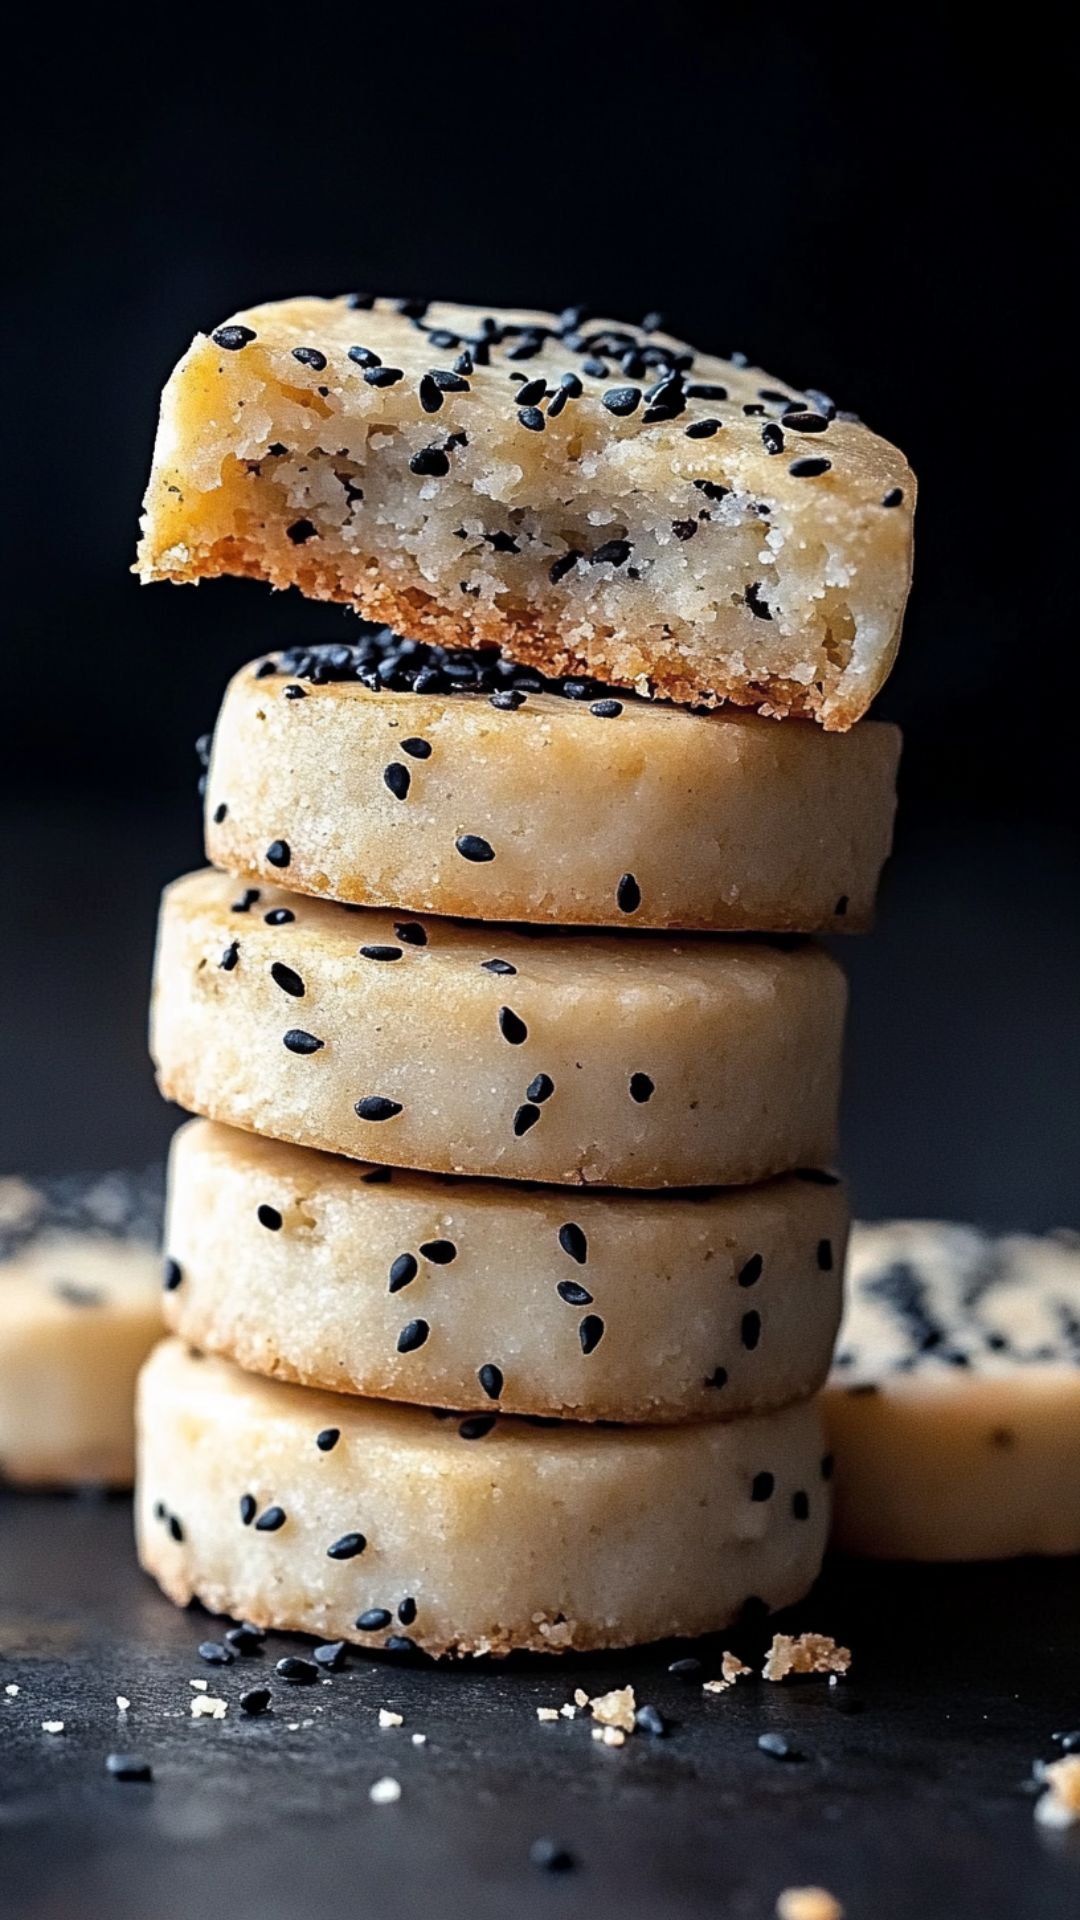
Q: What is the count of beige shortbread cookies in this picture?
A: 7